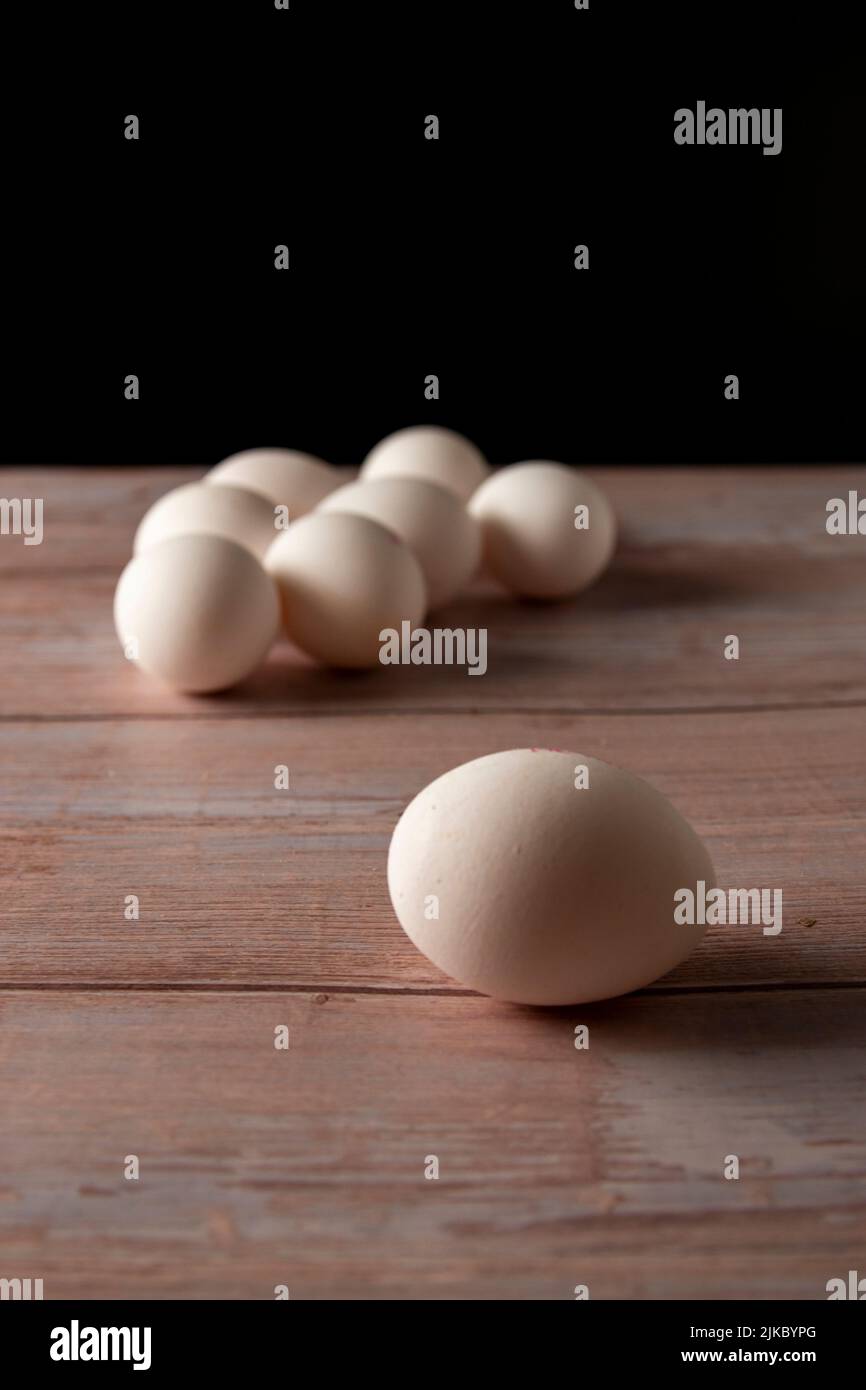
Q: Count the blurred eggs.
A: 7